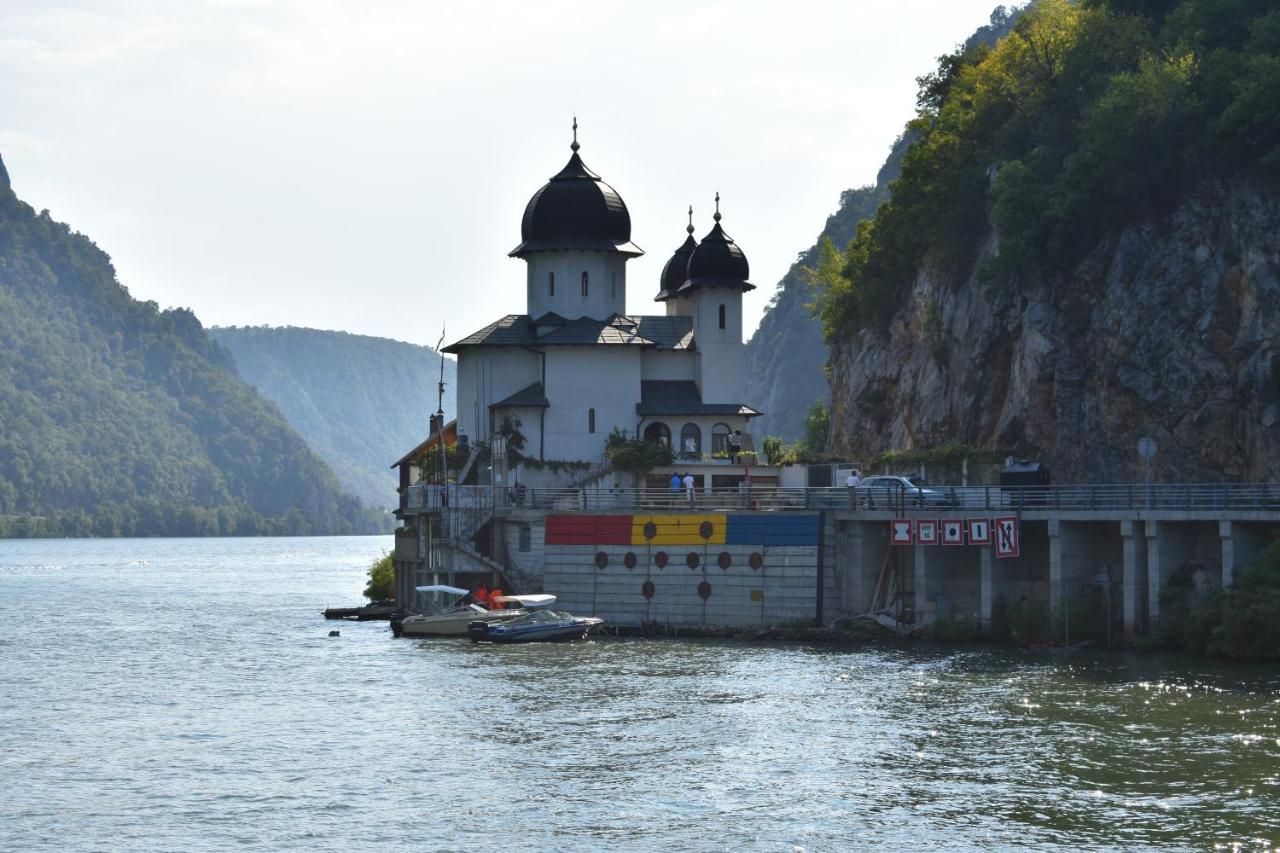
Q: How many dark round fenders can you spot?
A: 10